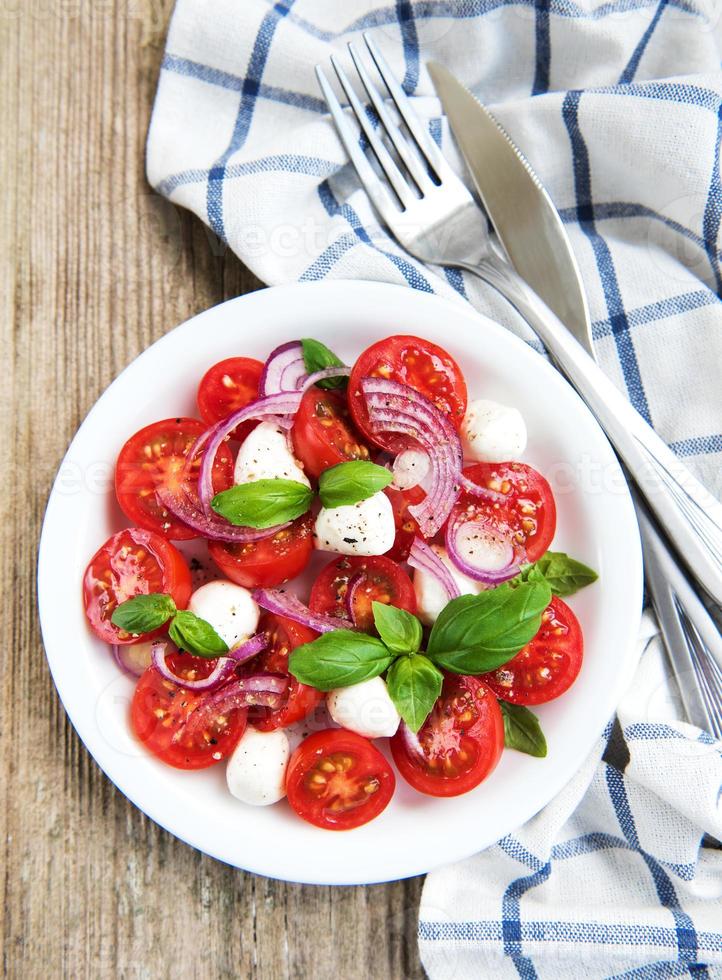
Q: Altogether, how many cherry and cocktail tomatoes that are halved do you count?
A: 14